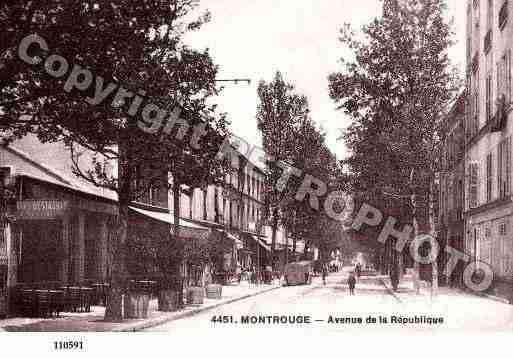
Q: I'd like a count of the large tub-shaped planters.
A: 4